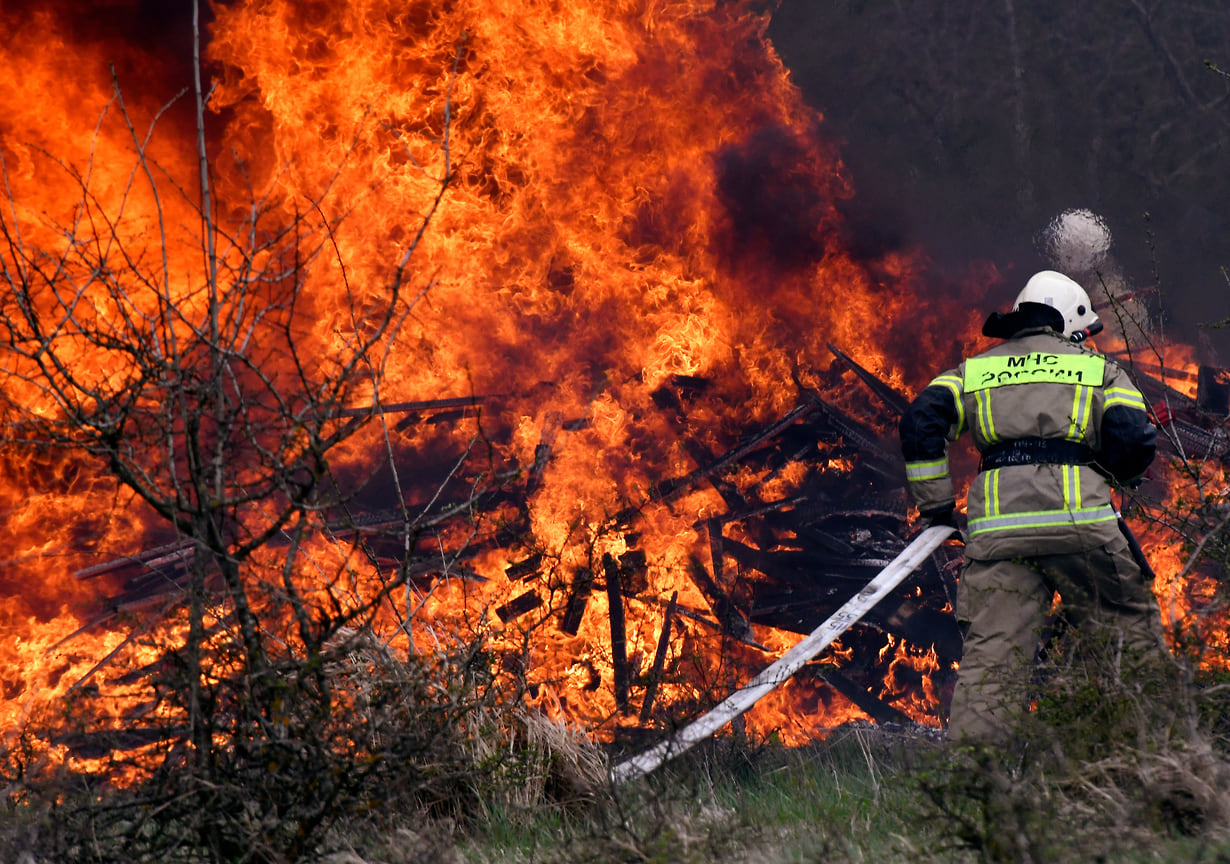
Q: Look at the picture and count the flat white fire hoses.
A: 1